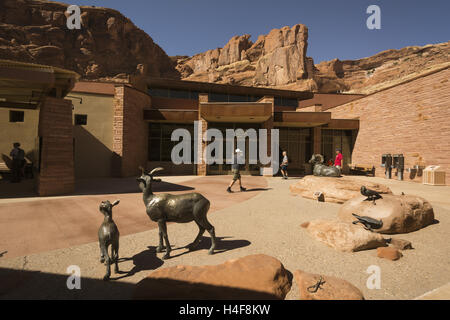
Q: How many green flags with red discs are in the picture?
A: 0